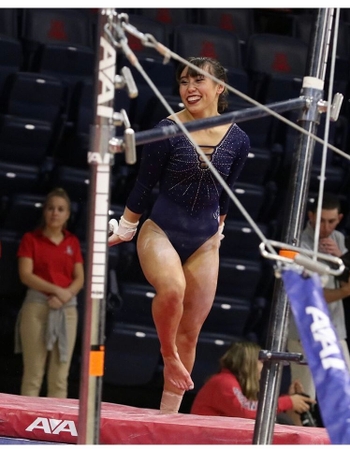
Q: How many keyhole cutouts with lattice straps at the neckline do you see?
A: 1